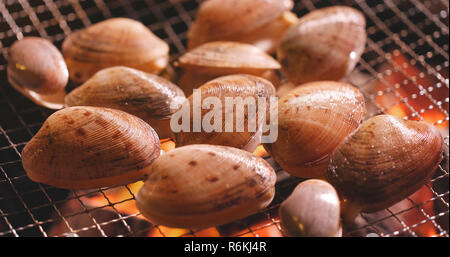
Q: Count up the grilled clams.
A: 12